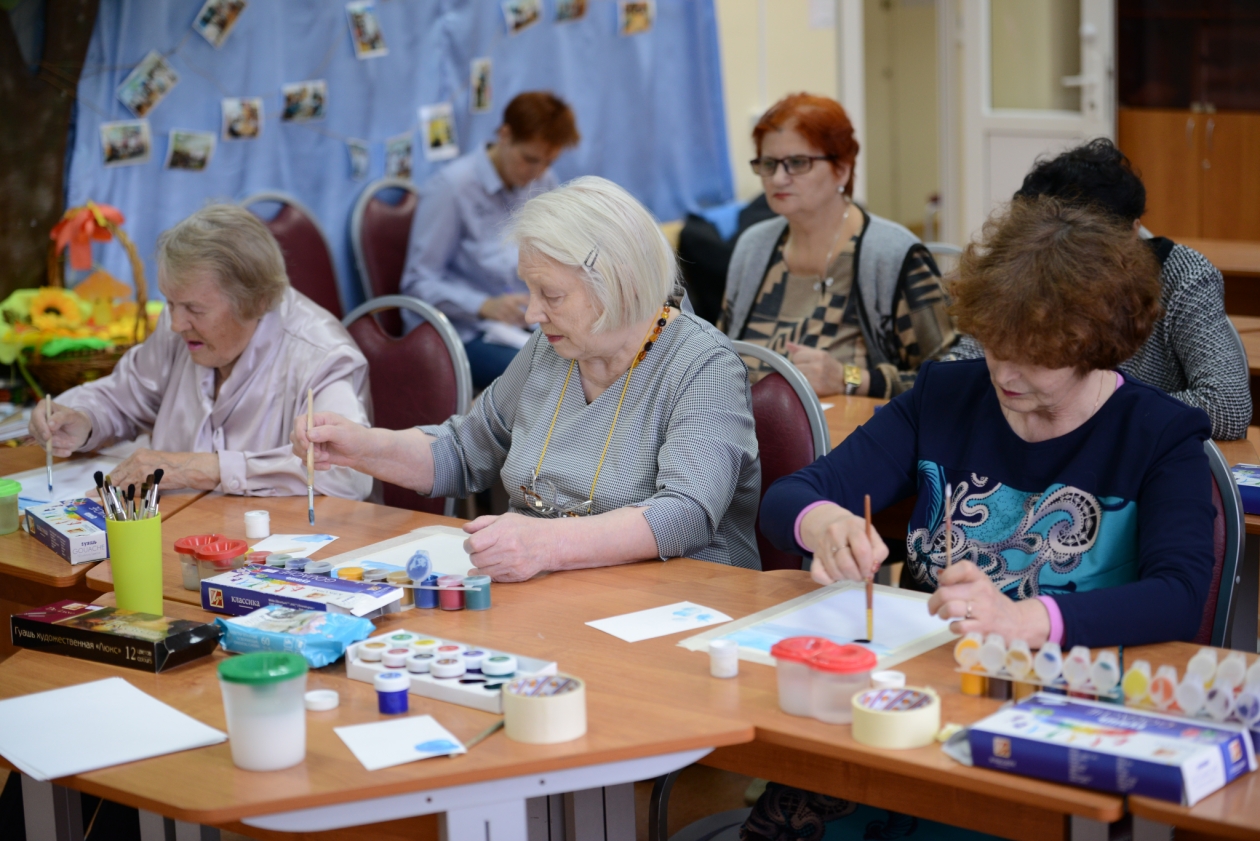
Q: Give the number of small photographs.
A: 14